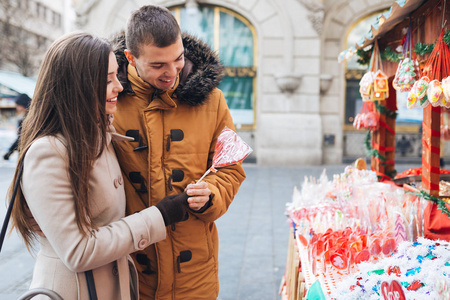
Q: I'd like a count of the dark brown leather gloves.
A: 1